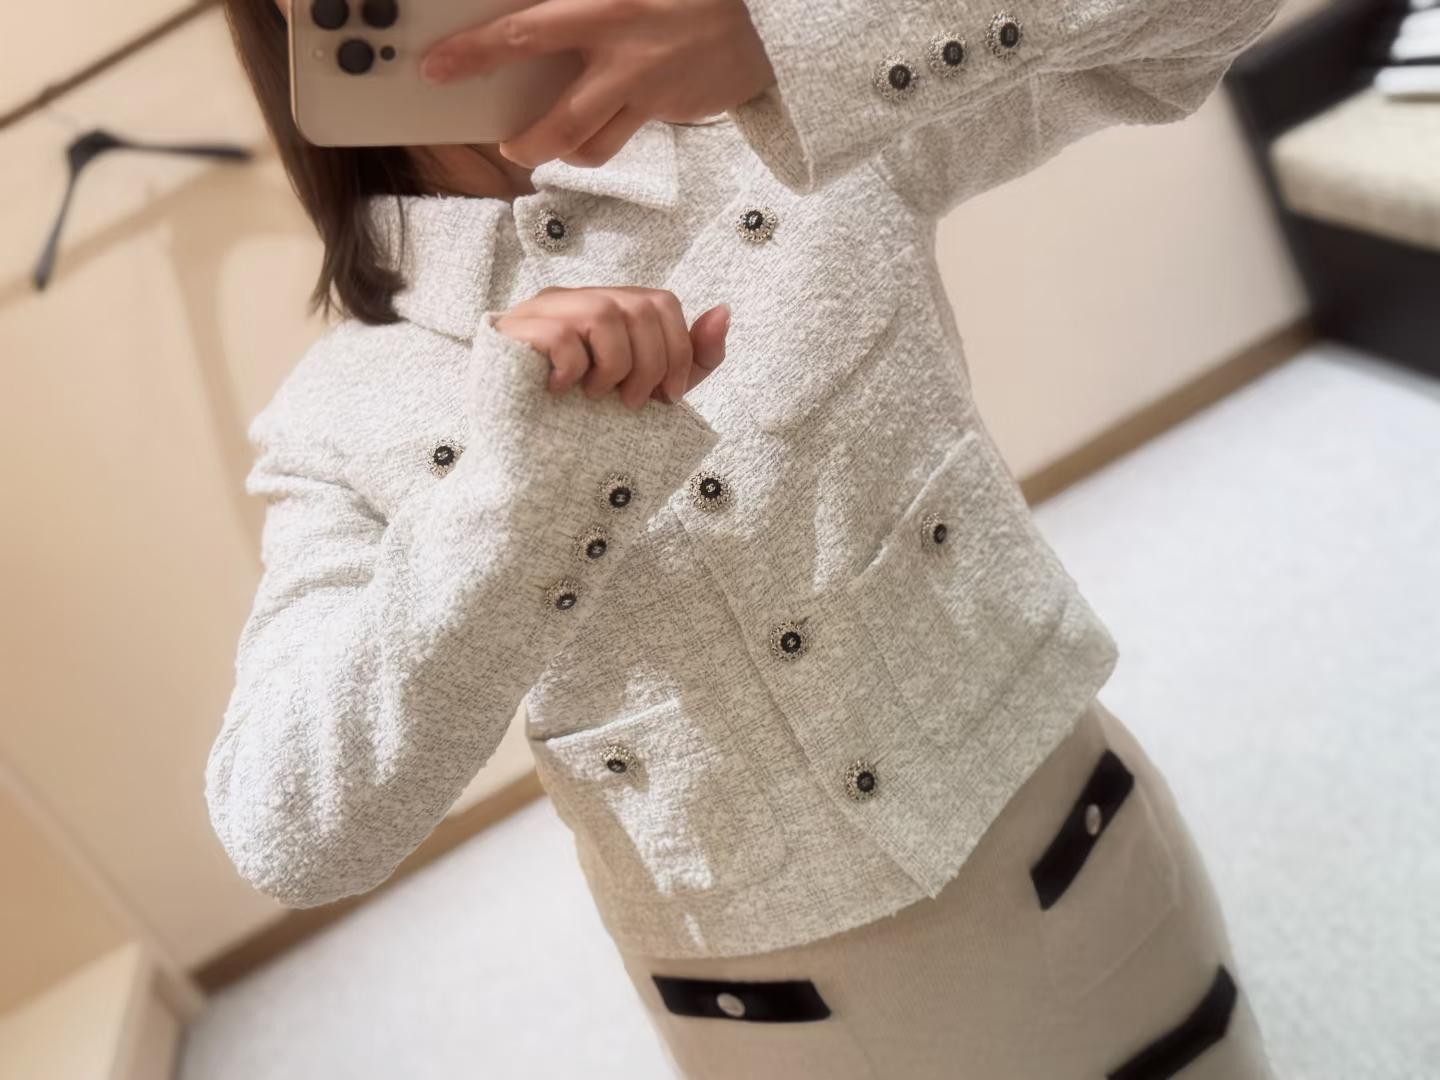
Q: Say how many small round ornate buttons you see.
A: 14